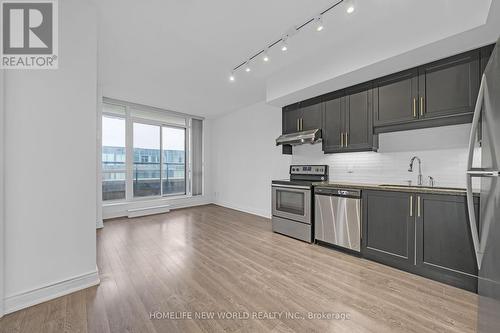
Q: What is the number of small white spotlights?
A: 6